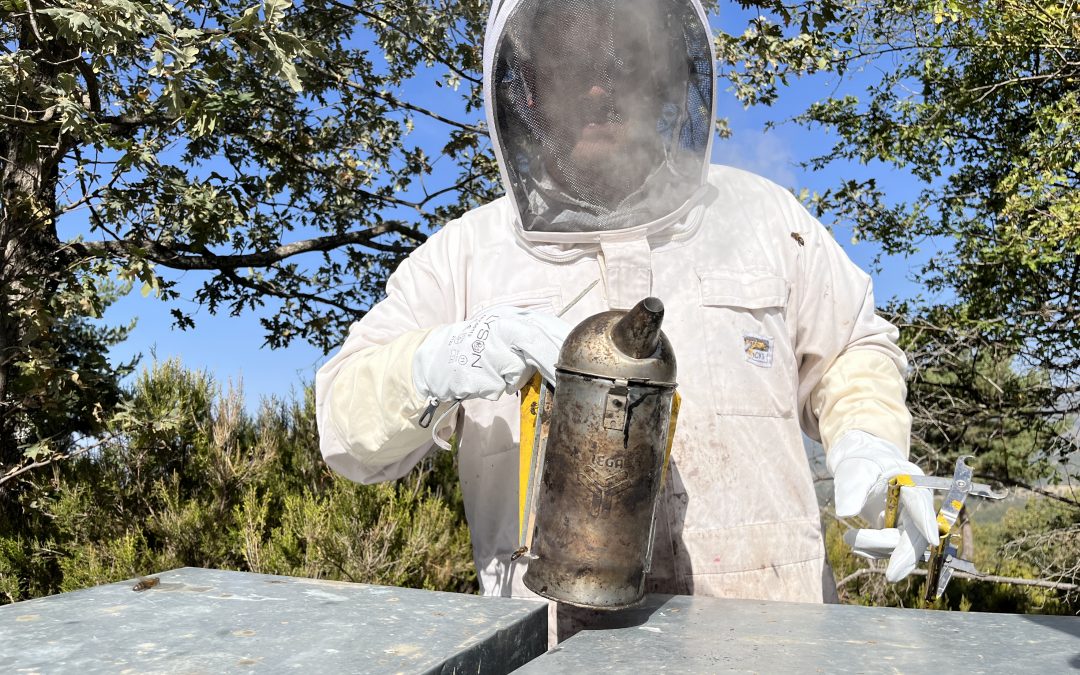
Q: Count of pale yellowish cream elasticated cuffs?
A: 2